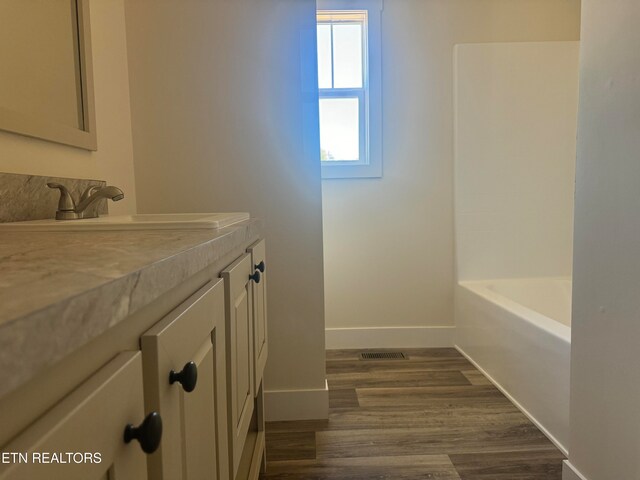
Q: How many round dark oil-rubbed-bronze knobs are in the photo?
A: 4